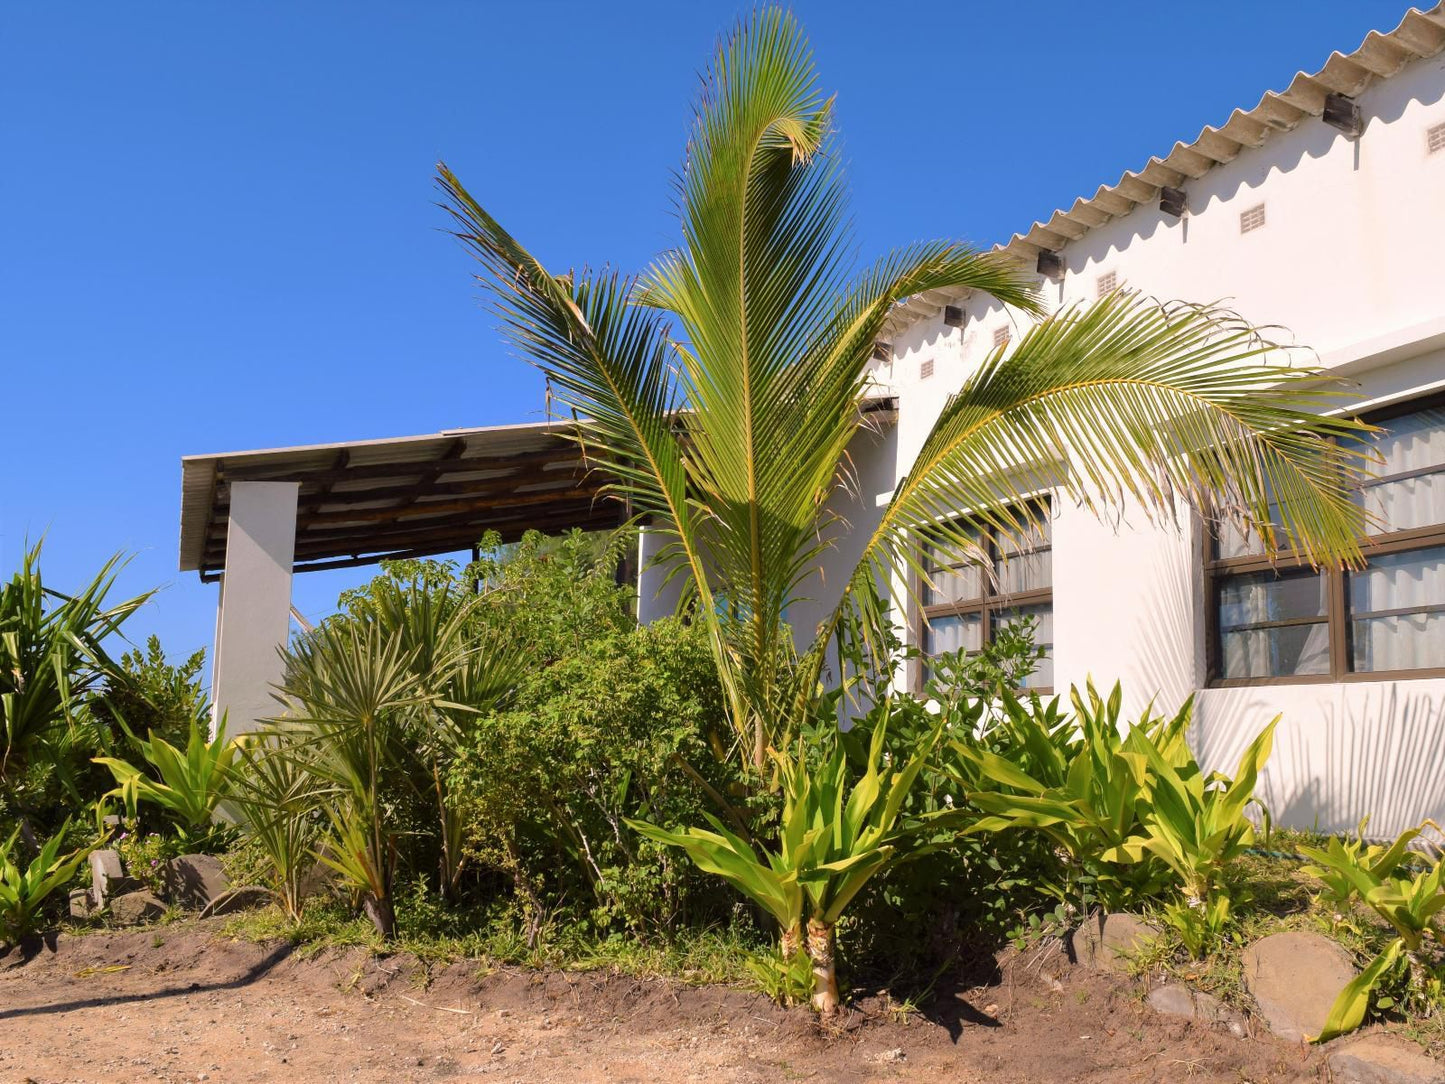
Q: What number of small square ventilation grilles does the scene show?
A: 5